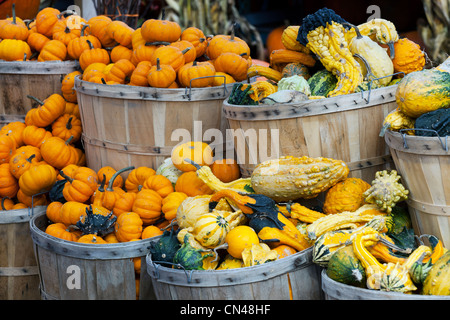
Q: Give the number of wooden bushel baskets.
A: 8